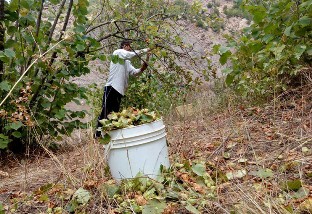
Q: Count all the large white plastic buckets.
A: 1